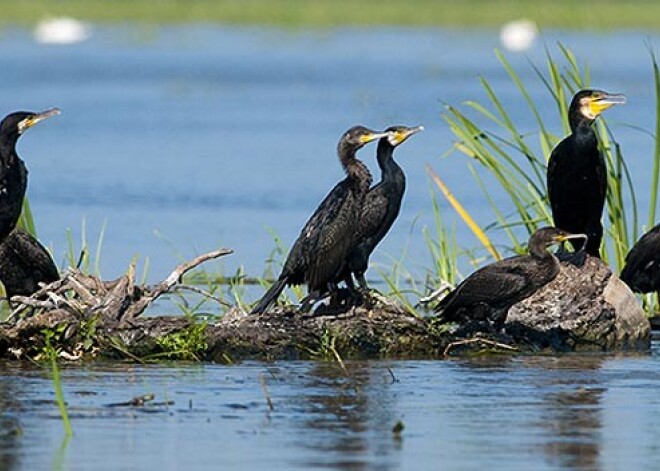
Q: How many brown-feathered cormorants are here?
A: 2